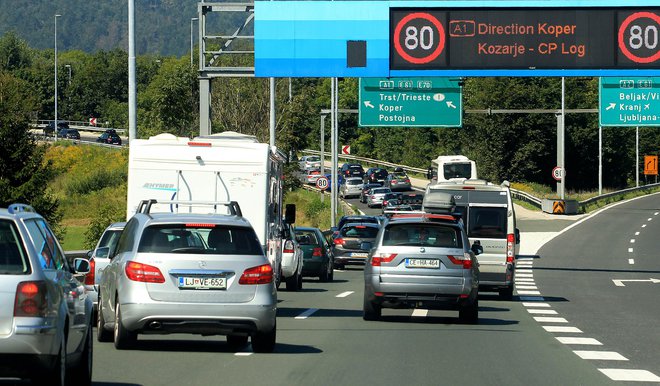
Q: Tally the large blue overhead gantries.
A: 1